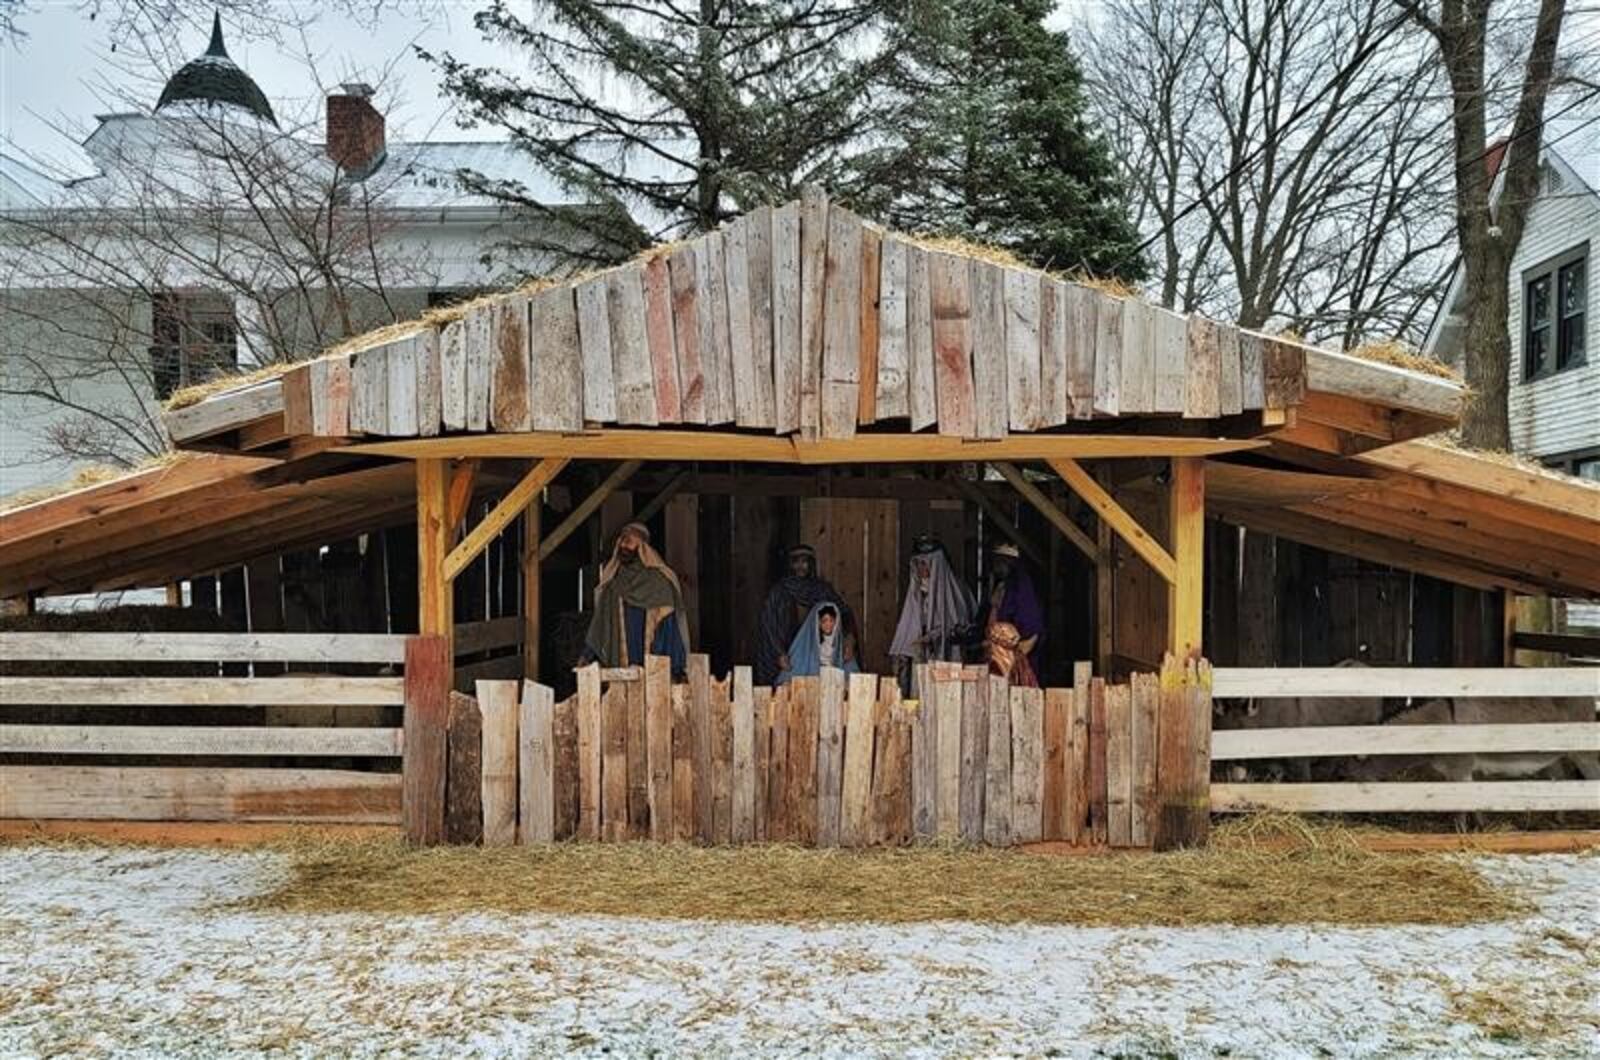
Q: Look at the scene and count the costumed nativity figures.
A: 6